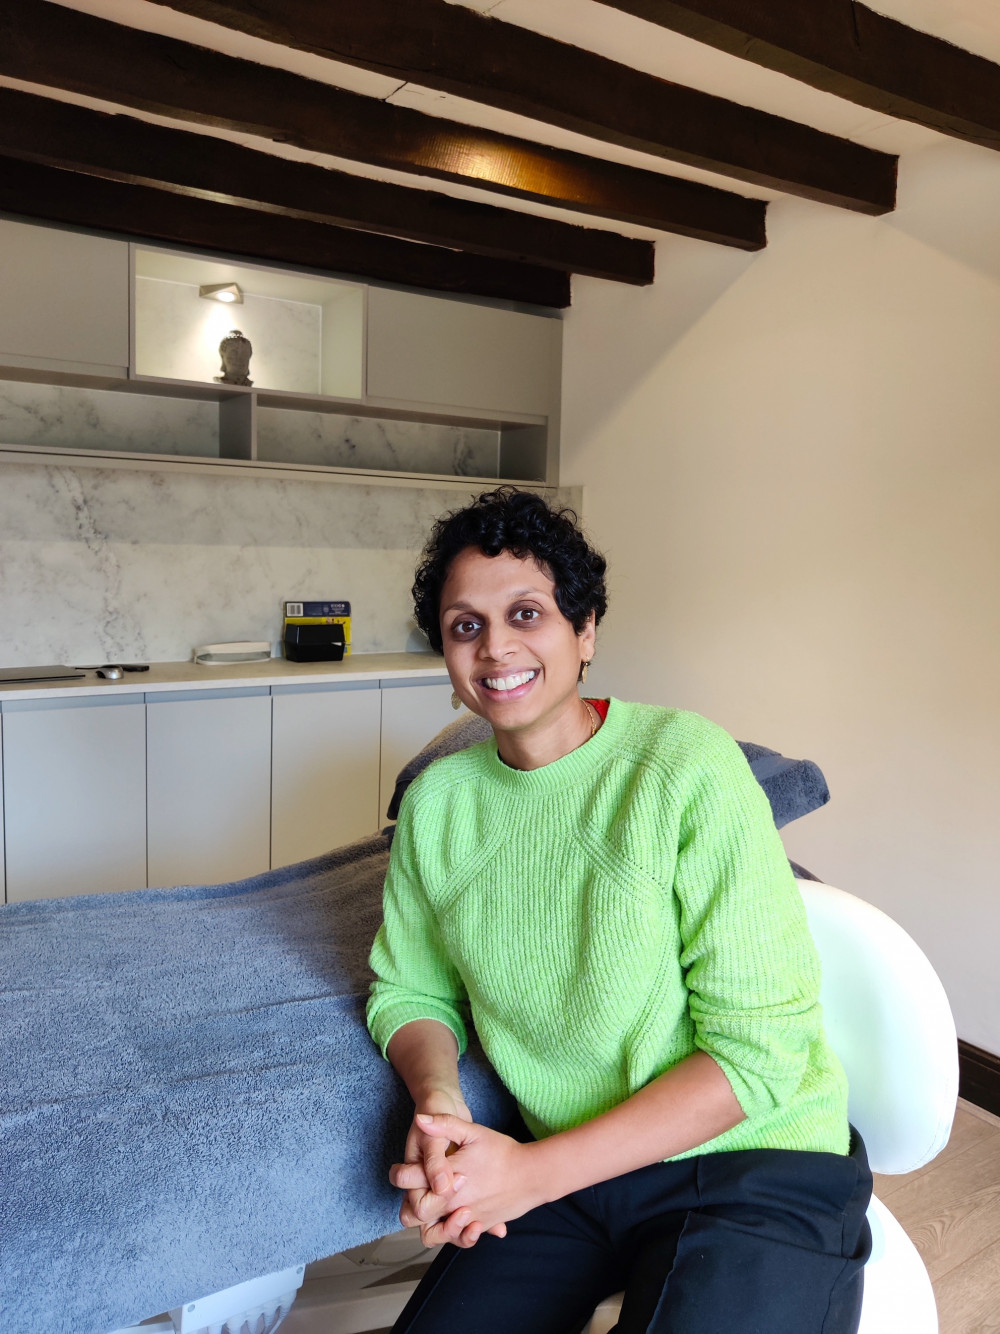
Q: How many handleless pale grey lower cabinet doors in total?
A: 4